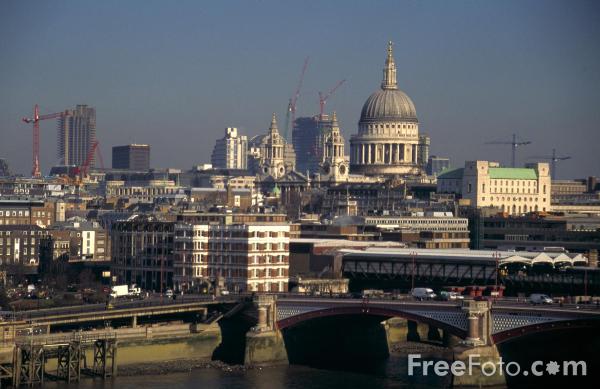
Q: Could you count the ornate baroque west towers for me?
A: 2